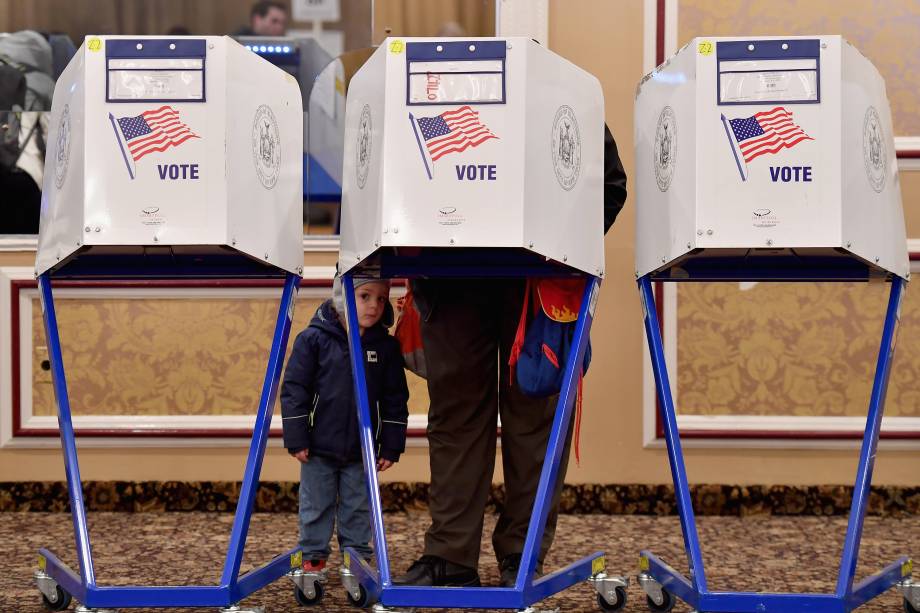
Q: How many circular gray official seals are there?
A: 6